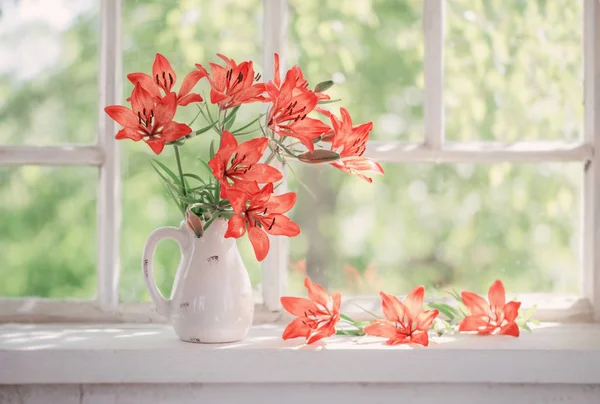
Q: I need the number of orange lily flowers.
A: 11